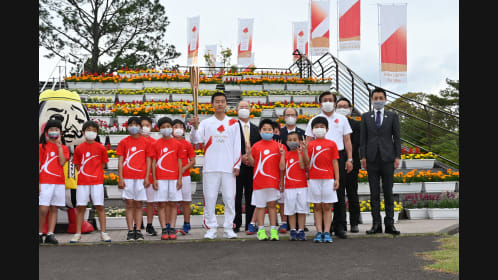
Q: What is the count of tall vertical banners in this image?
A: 6